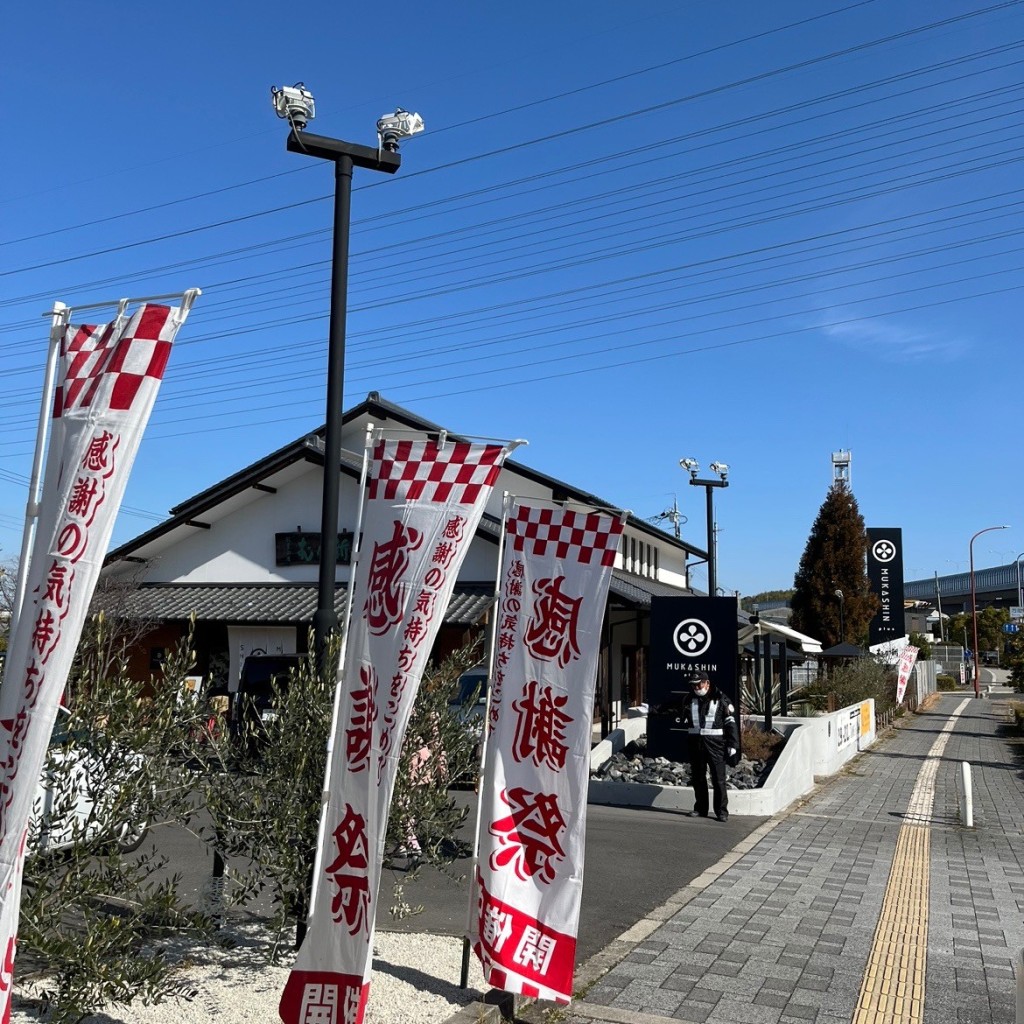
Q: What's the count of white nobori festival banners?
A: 4